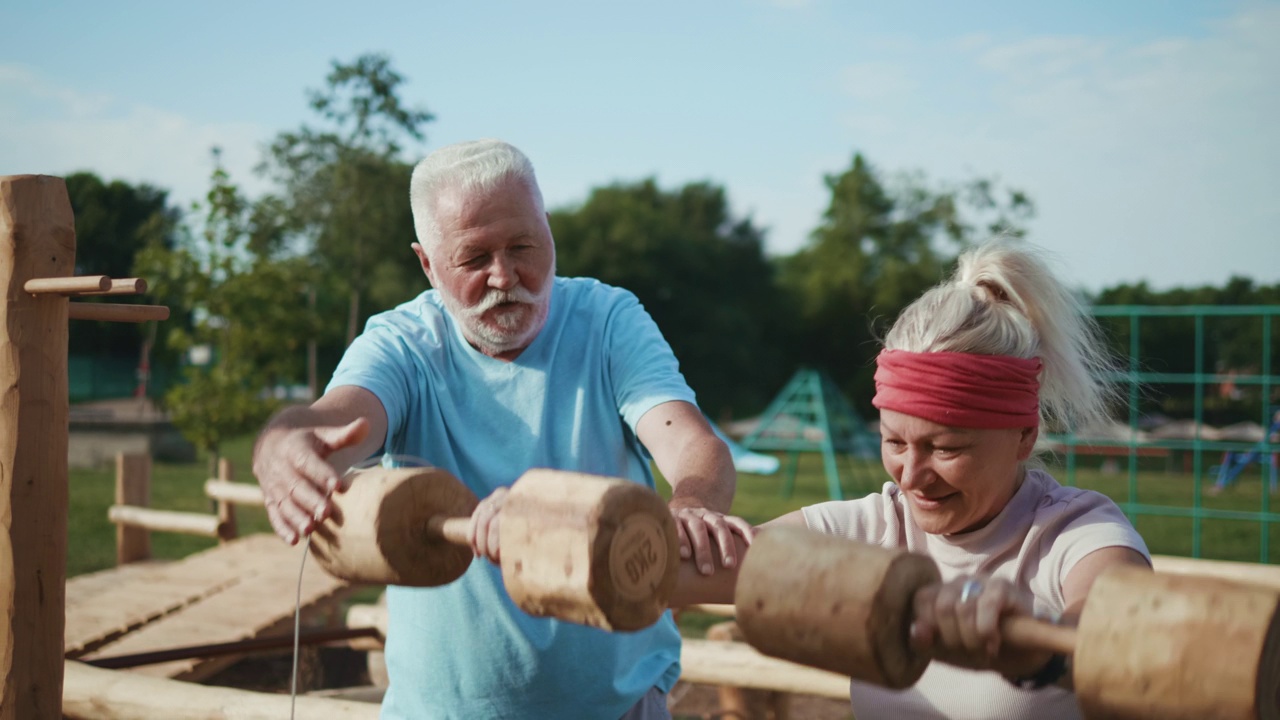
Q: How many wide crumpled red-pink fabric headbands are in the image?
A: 1